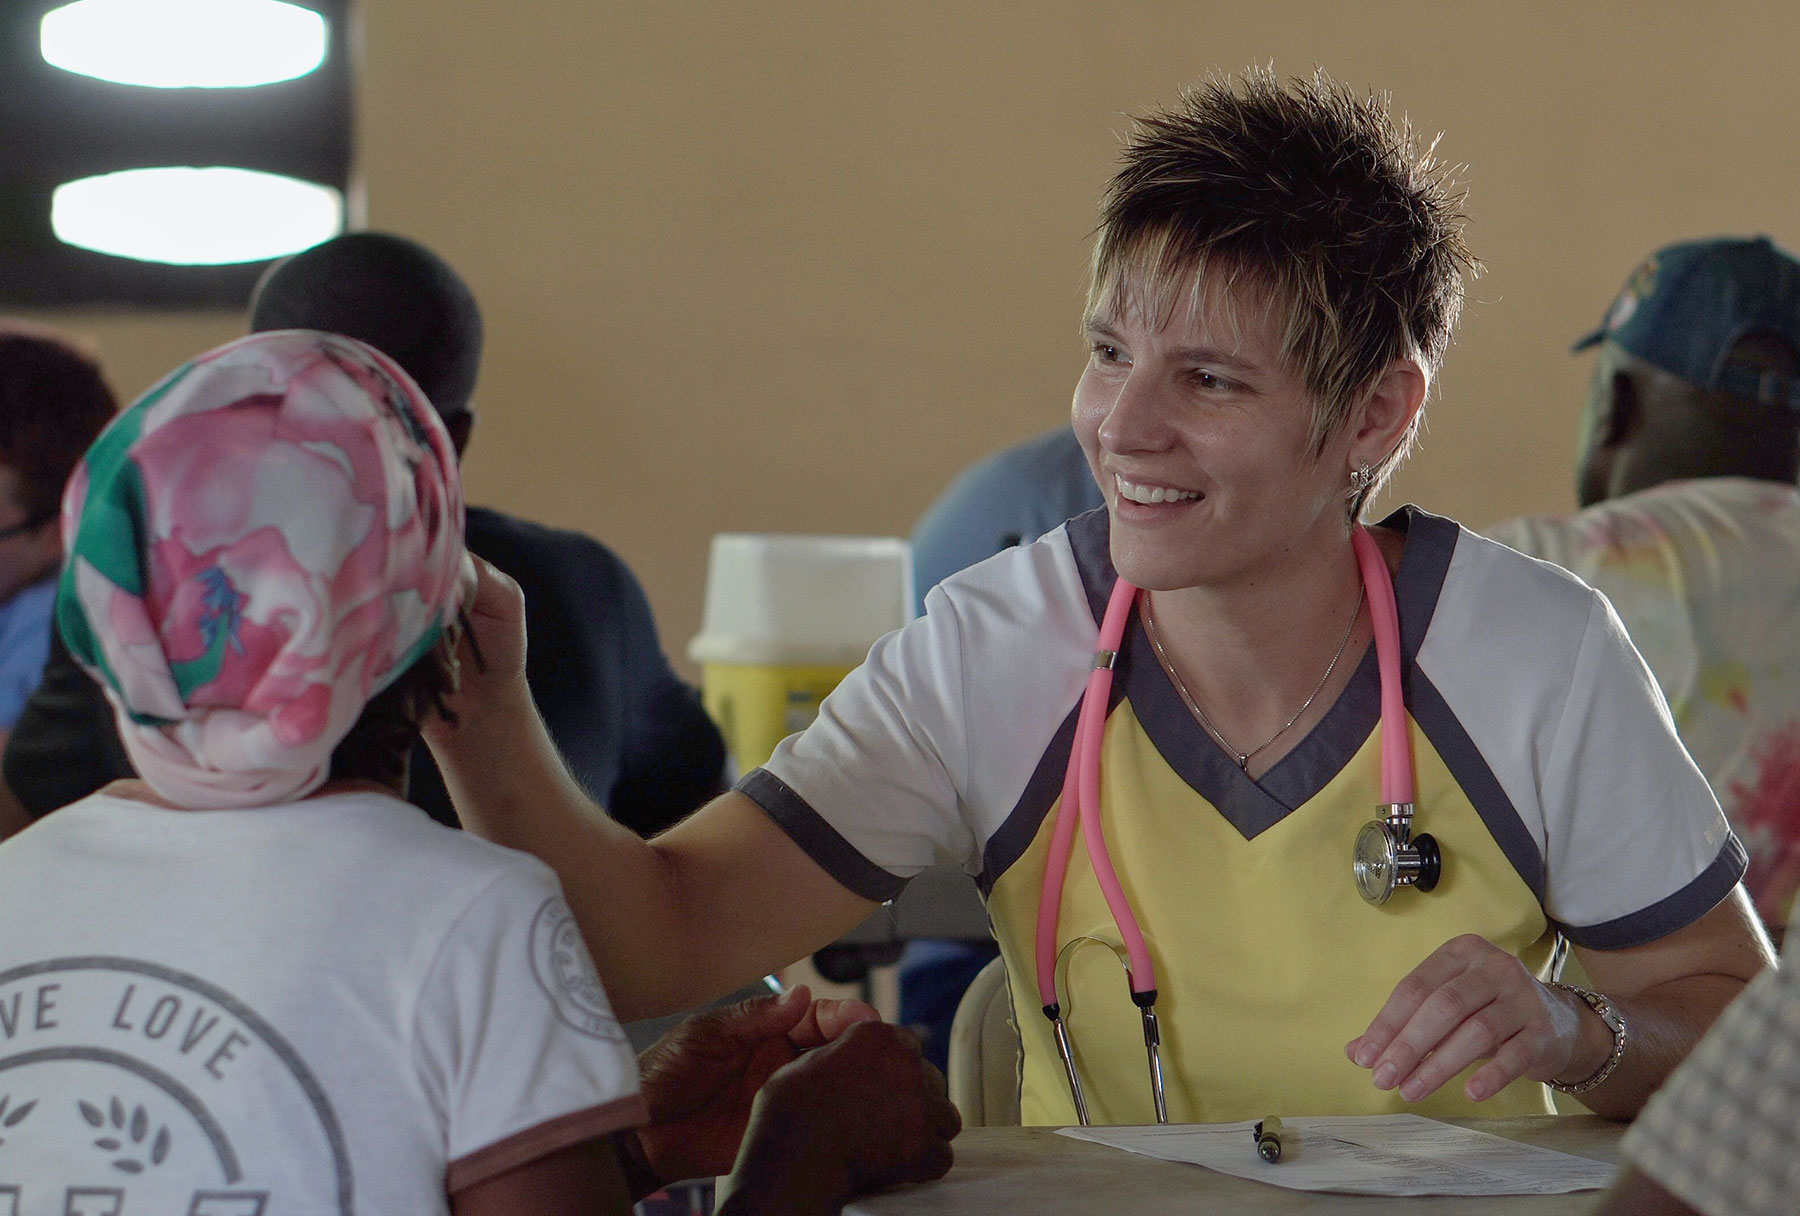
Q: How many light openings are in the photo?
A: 2